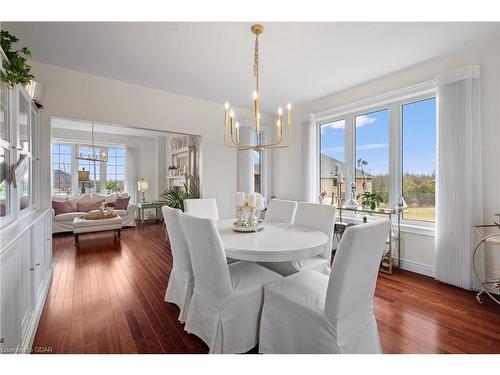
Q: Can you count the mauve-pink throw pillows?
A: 3